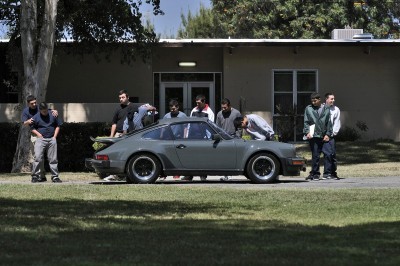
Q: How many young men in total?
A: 10